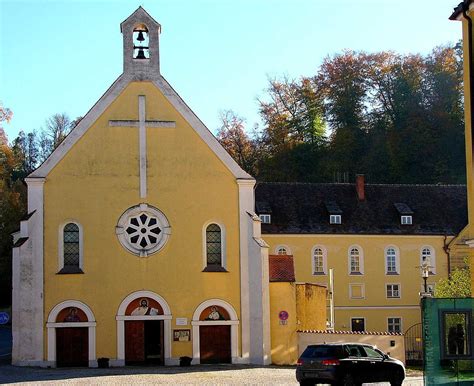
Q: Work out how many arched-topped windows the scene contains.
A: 7